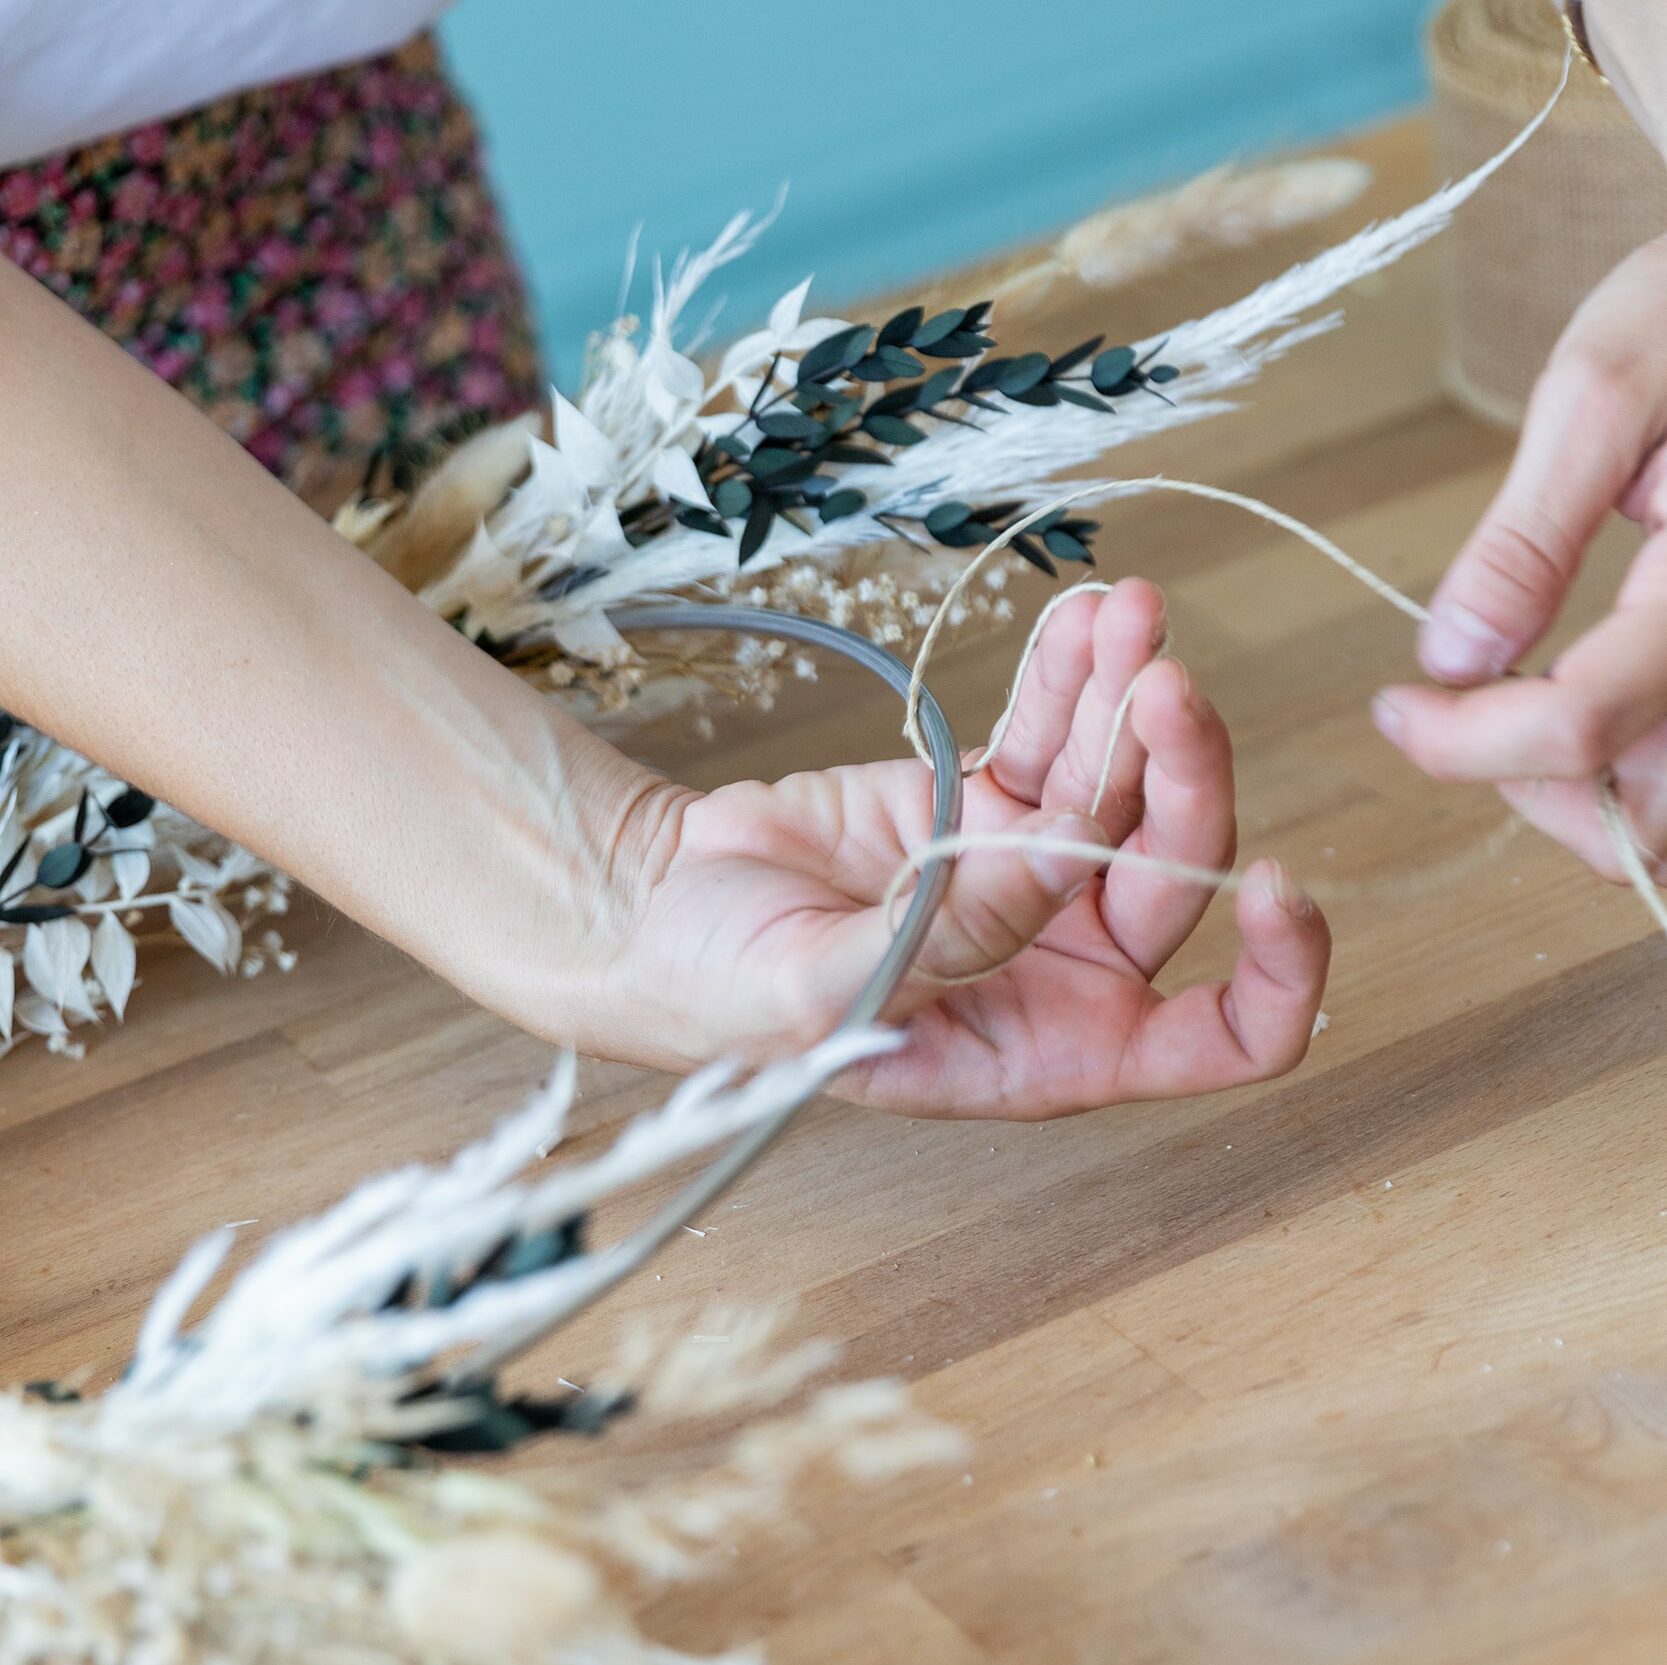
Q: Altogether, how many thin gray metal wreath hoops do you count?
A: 1